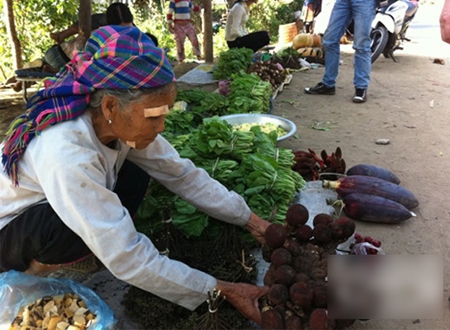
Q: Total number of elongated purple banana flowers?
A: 3